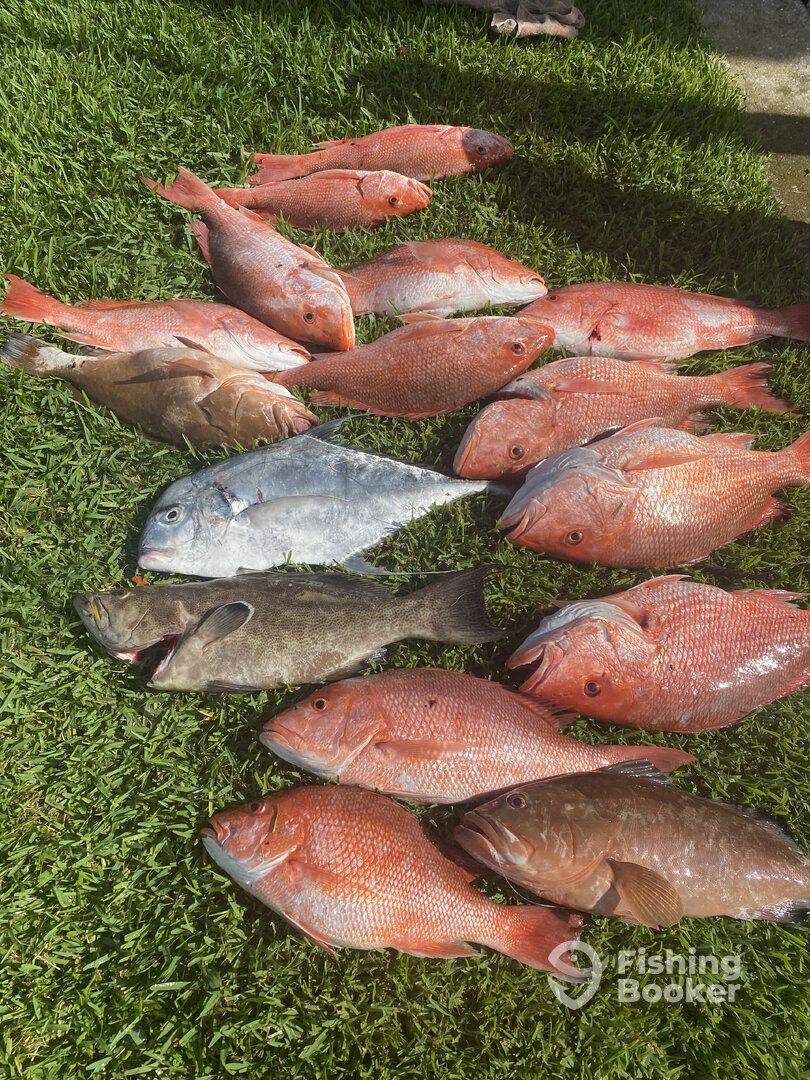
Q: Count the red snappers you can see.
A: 12